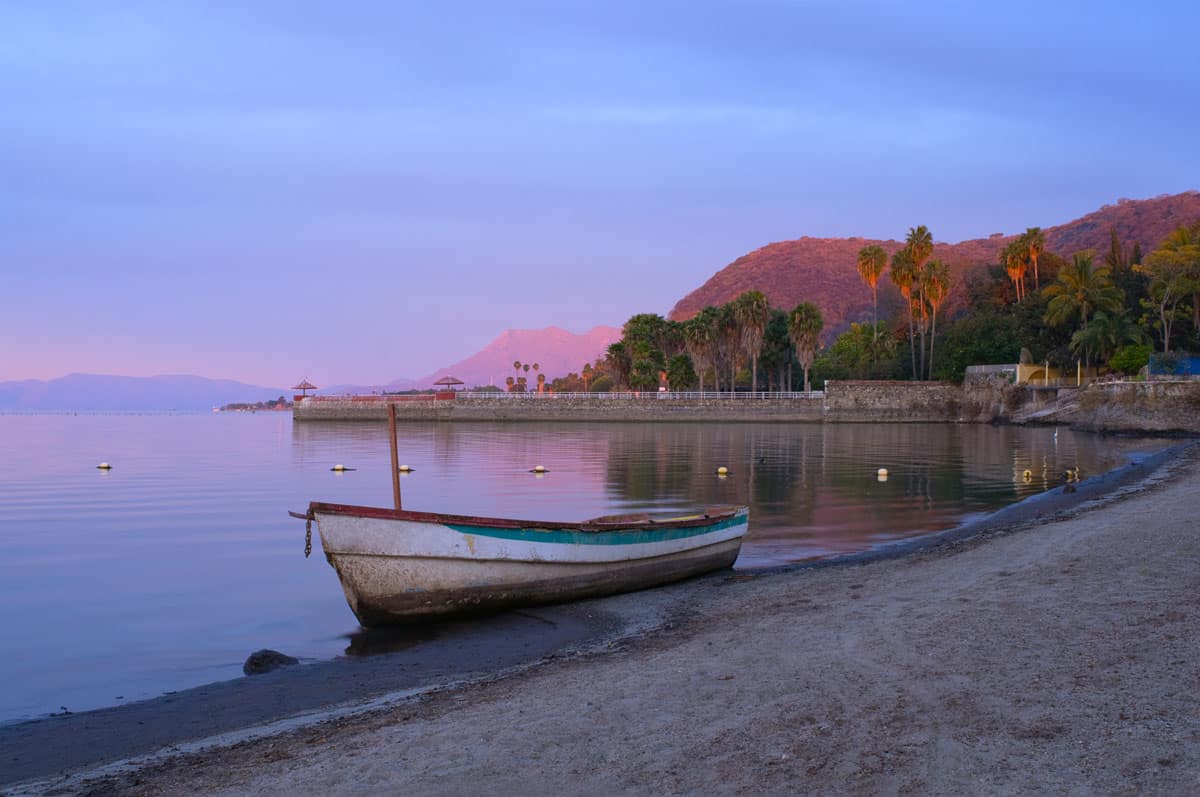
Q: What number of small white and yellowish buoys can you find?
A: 8